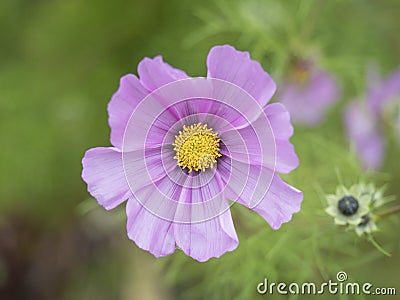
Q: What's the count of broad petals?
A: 8